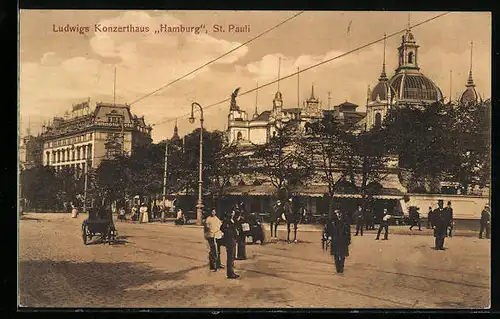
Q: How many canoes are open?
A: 0